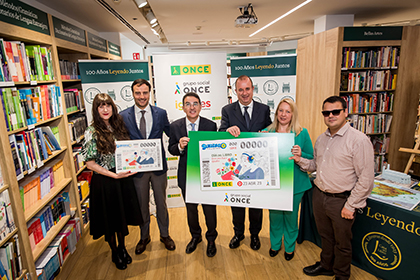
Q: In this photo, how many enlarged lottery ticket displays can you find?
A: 2